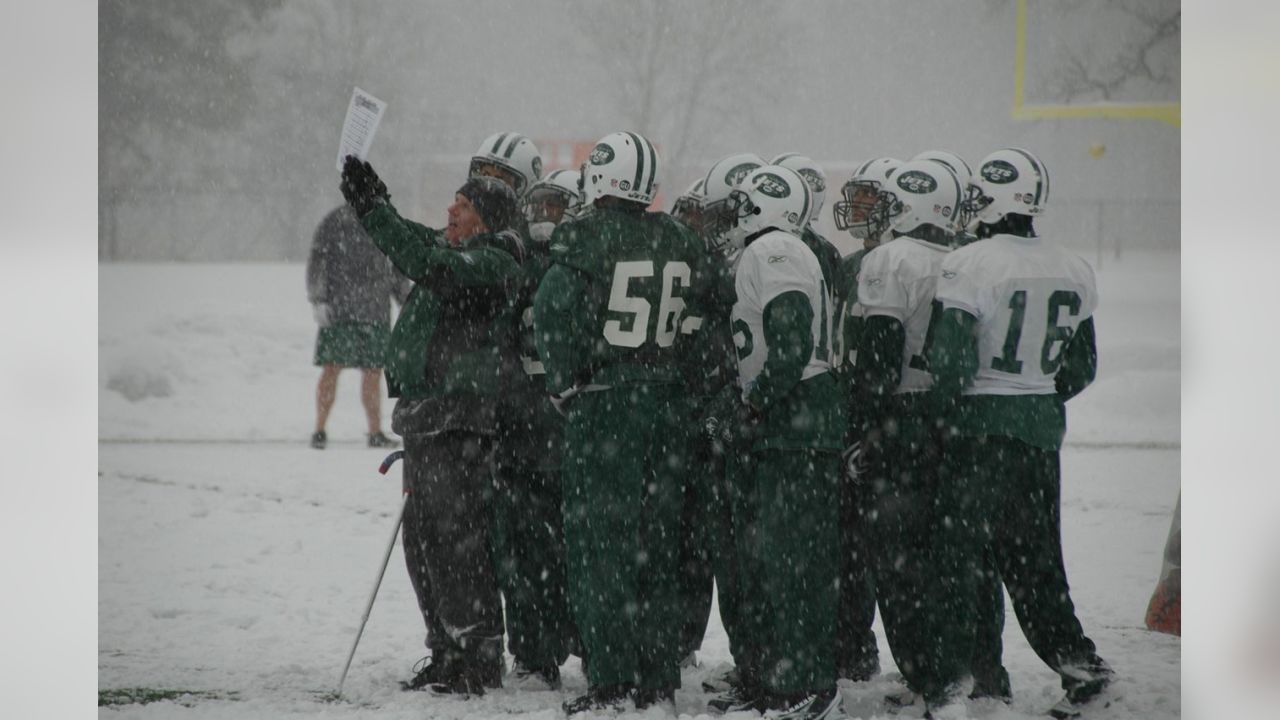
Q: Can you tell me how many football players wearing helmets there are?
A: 11